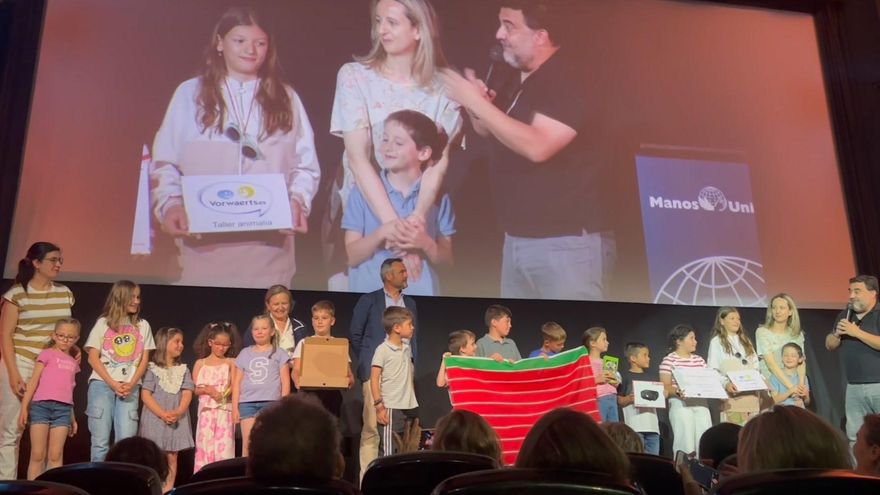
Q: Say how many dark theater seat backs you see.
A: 8